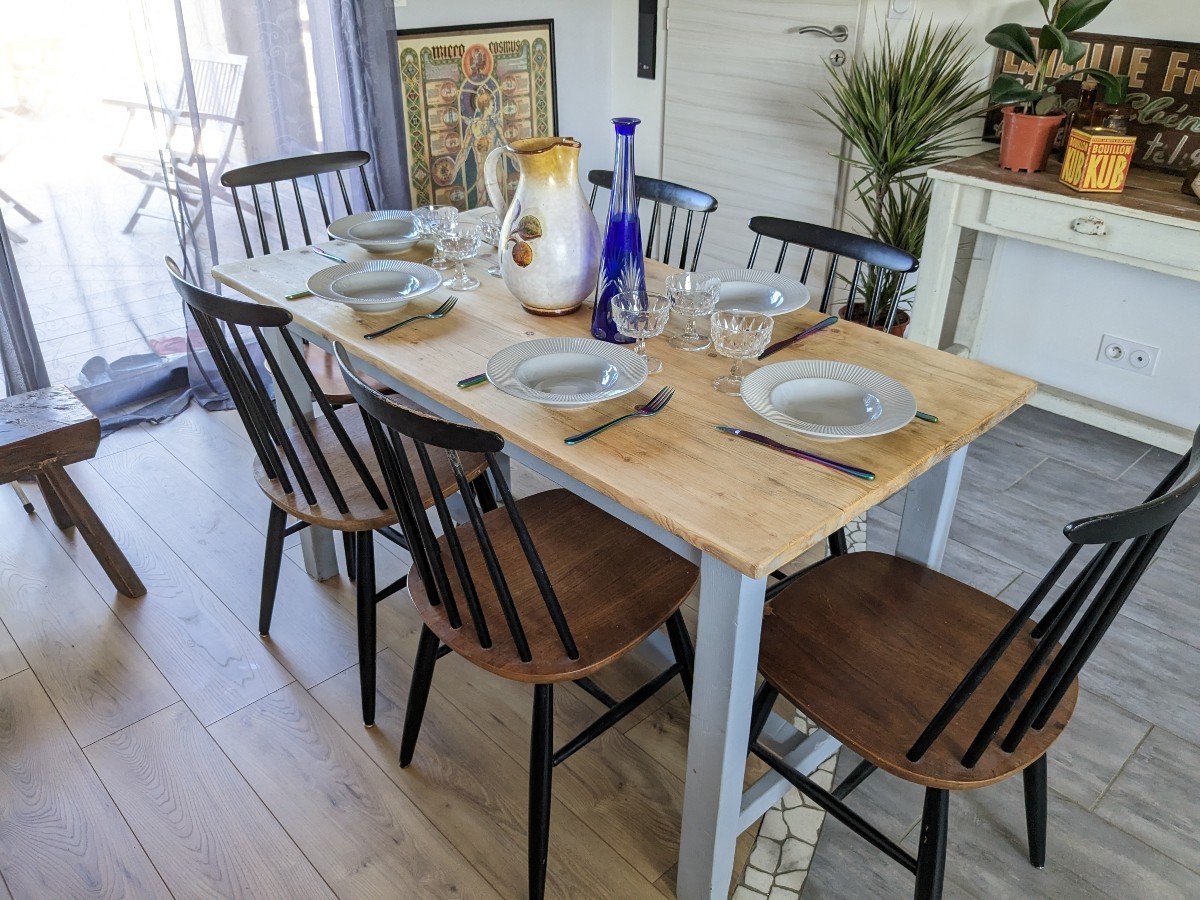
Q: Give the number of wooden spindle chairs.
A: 6